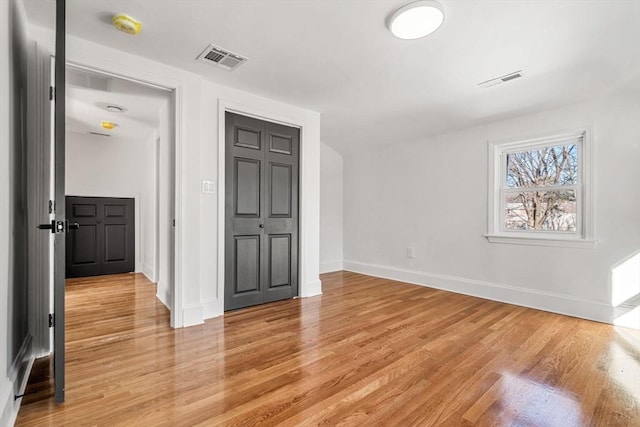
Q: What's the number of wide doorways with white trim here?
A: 2